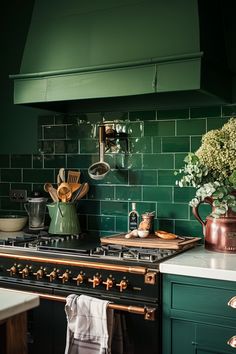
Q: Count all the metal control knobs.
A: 9